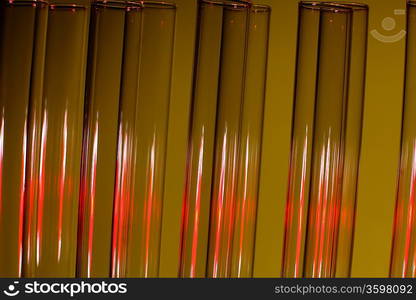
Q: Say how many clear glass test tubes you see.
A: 9